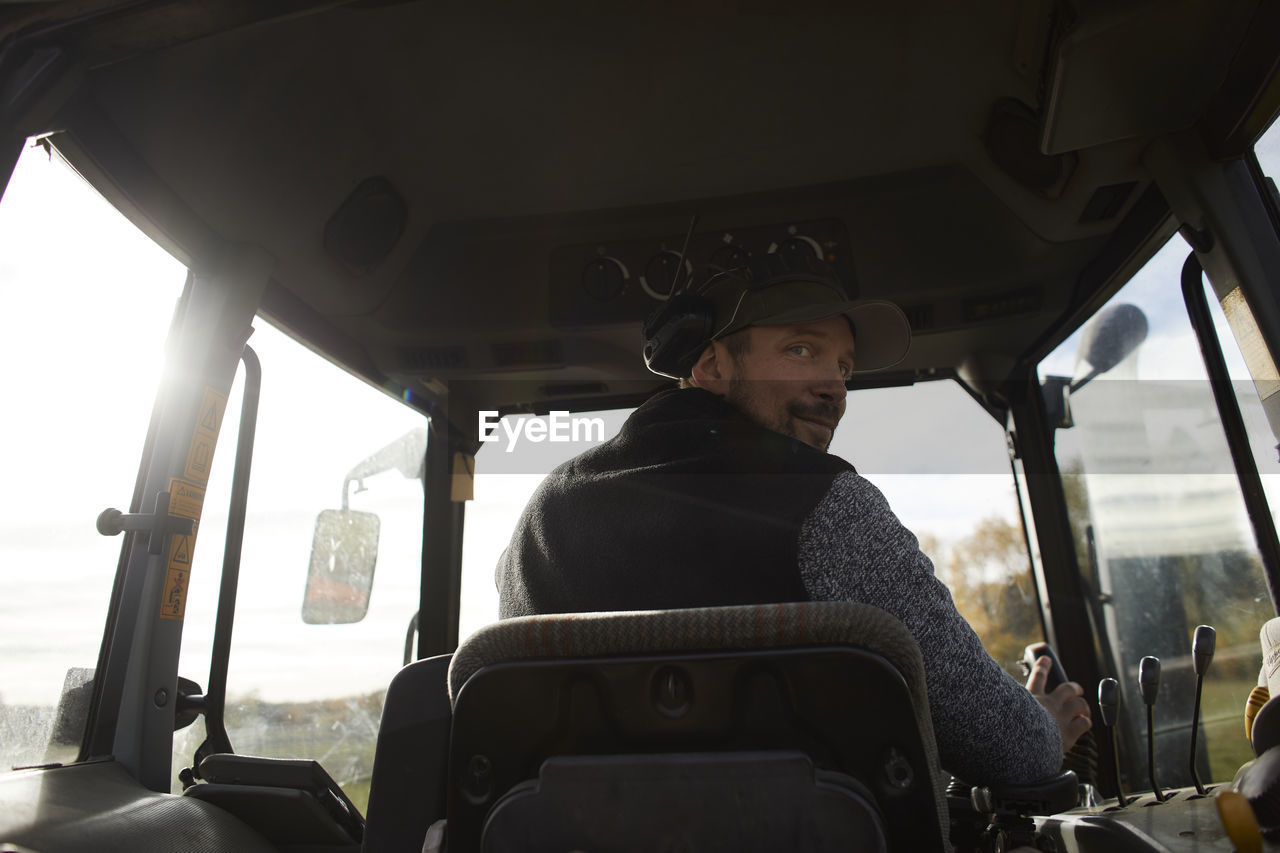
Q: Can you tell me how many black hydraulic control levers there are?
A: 3